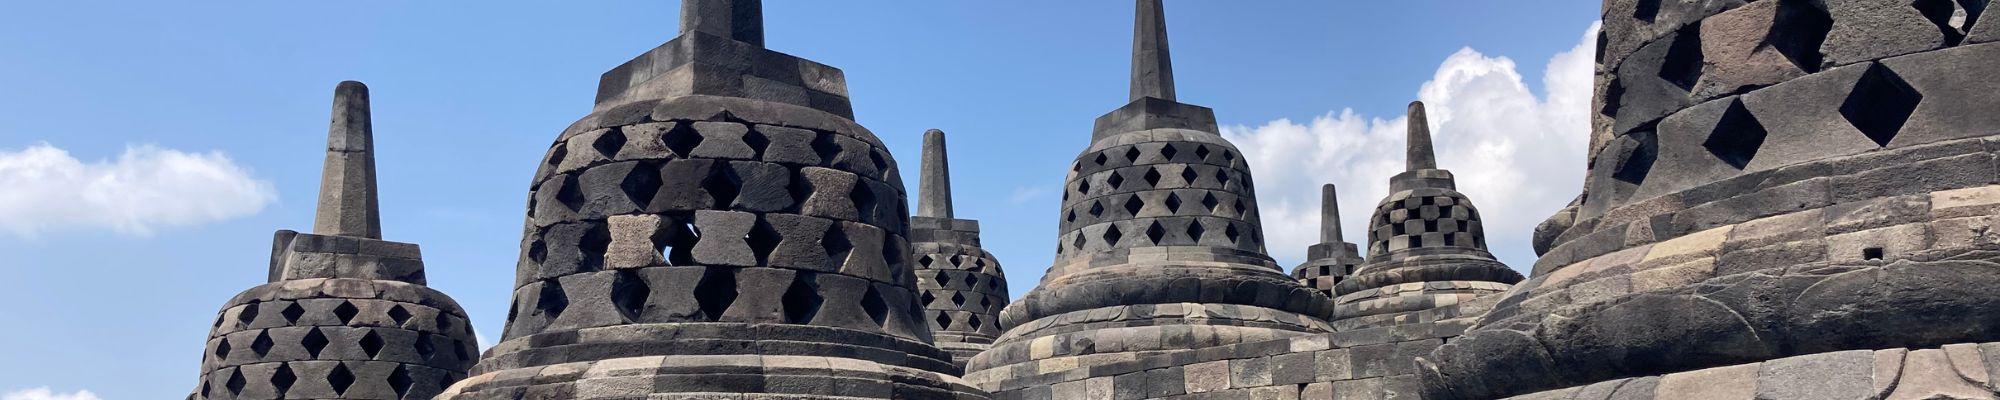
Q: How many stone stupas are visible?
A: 7